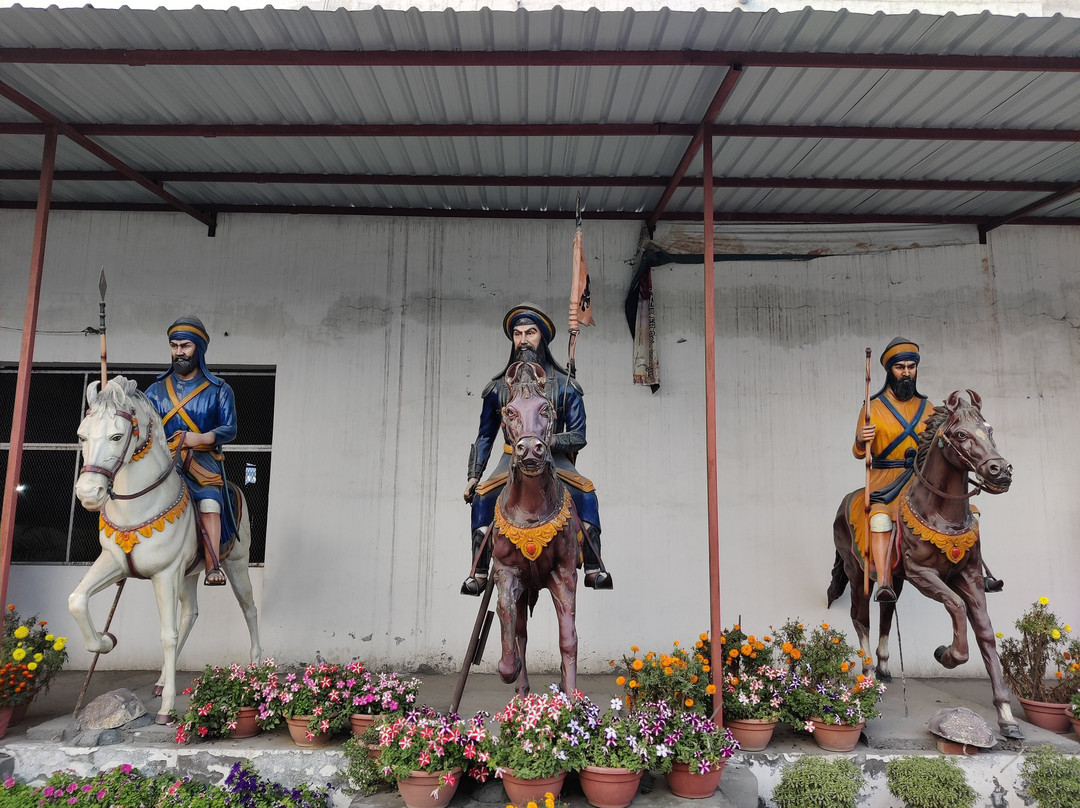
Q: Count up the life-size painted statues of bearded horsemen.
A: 3